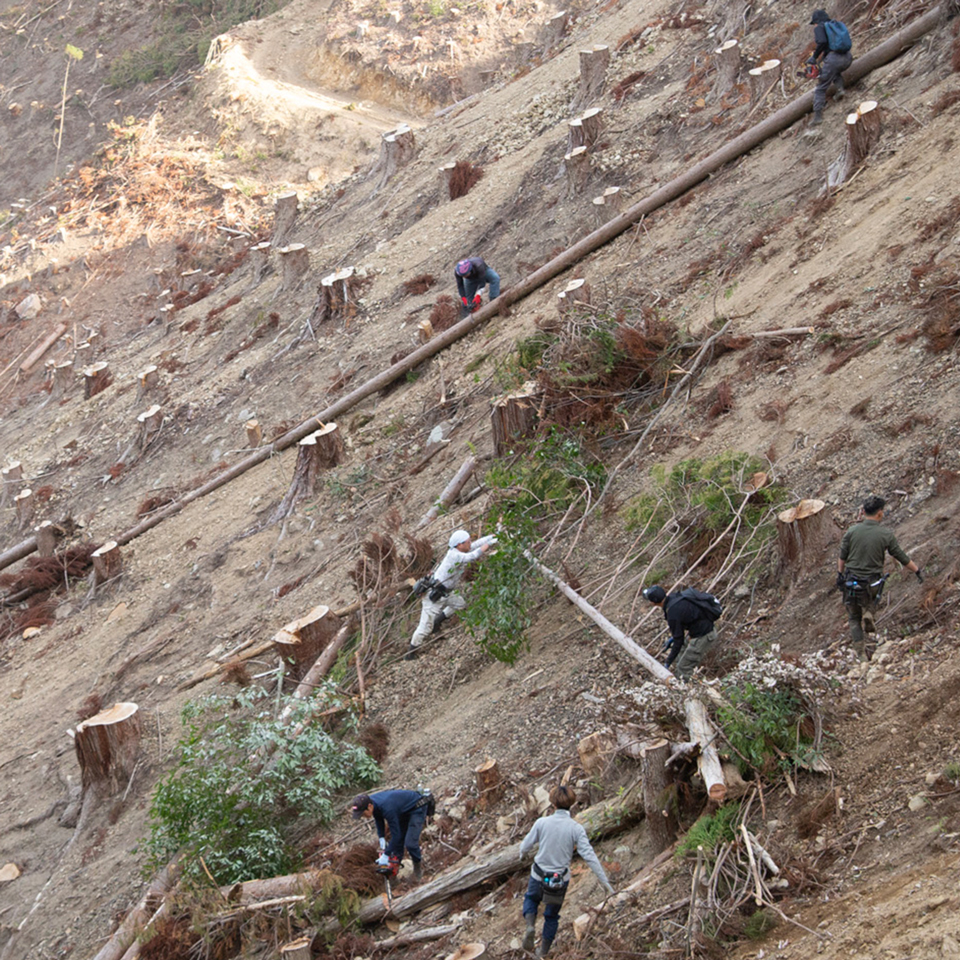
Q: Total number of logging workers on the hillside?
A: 7